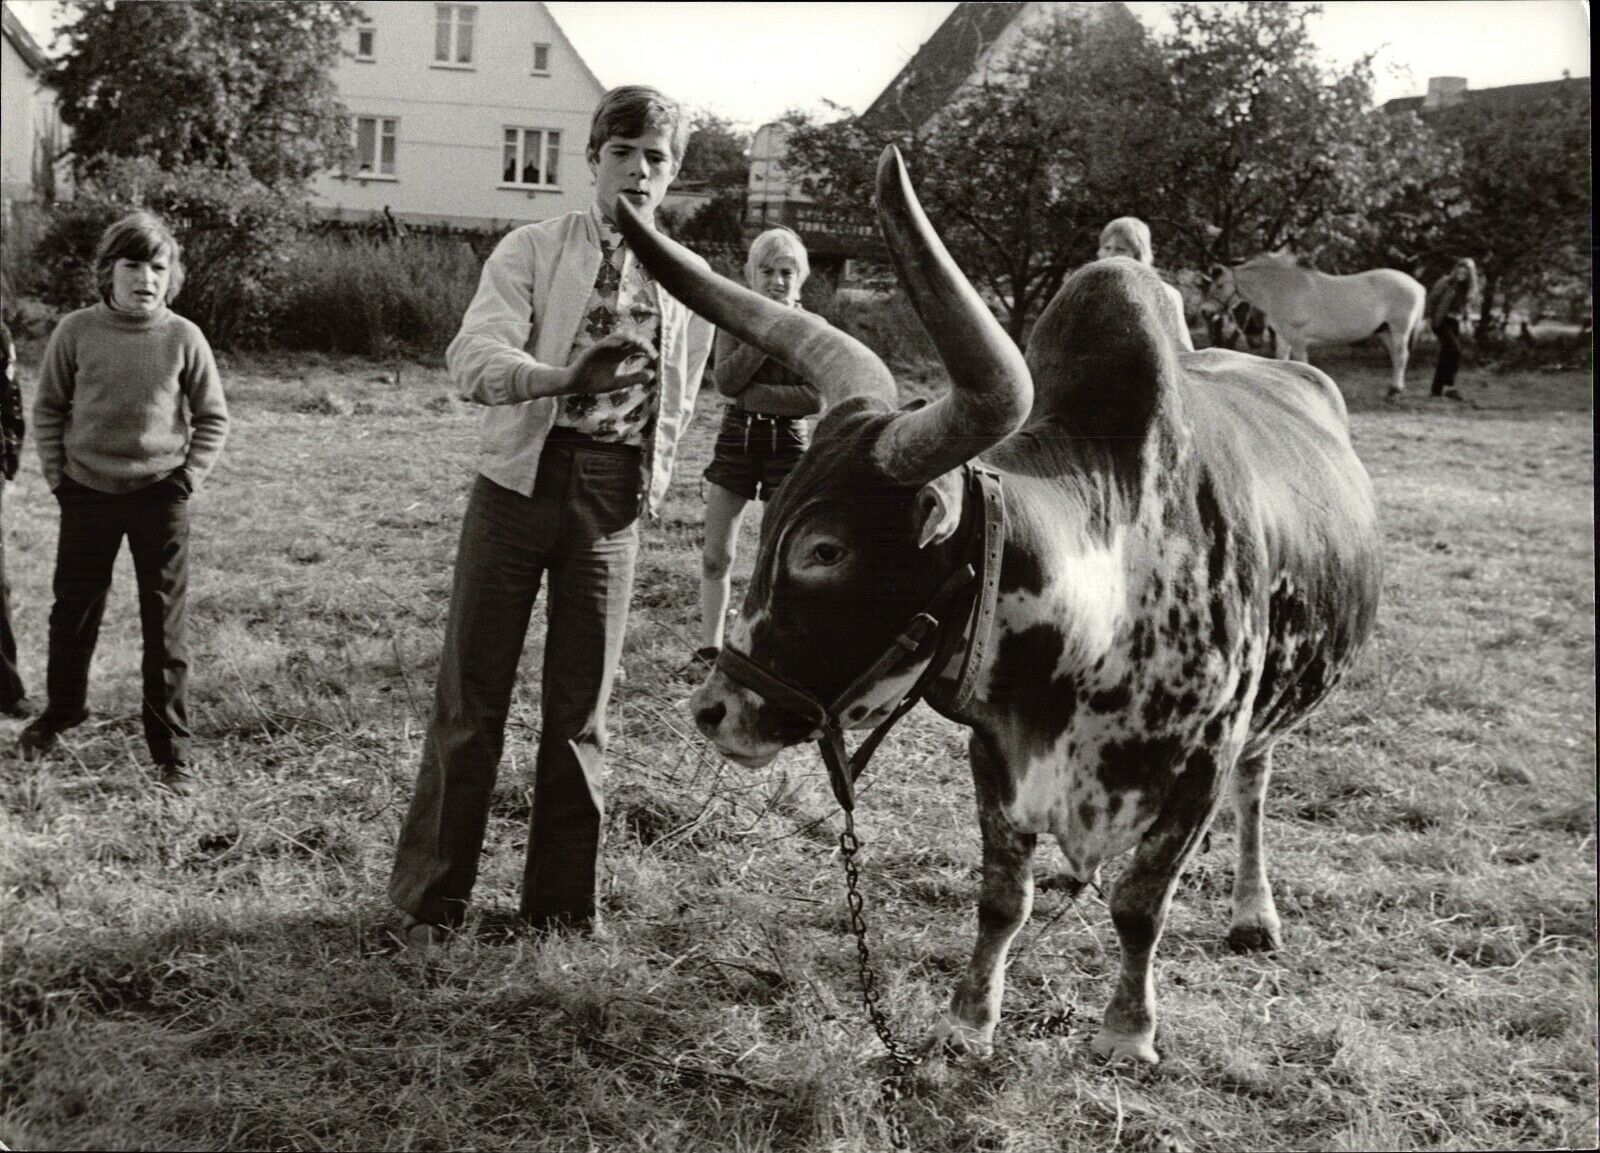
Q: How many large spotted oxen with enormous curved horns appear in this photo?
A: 1